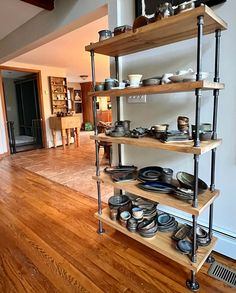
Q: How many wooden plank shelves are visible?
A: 5